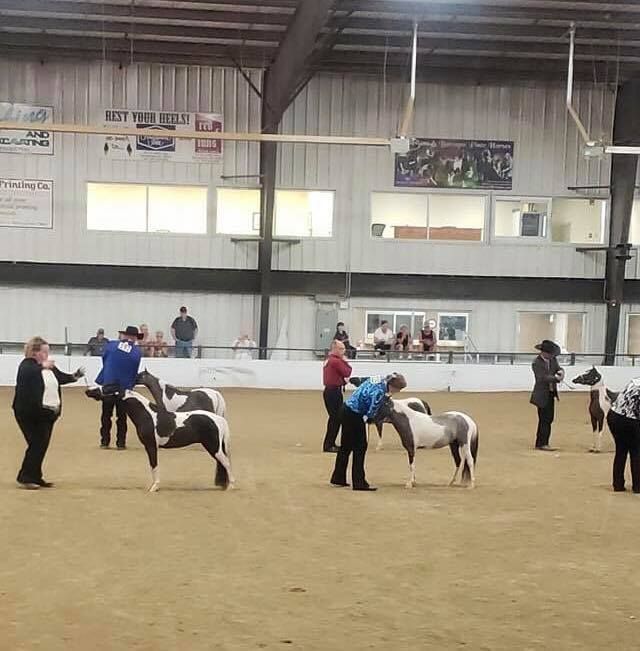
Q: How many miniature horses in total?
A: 5